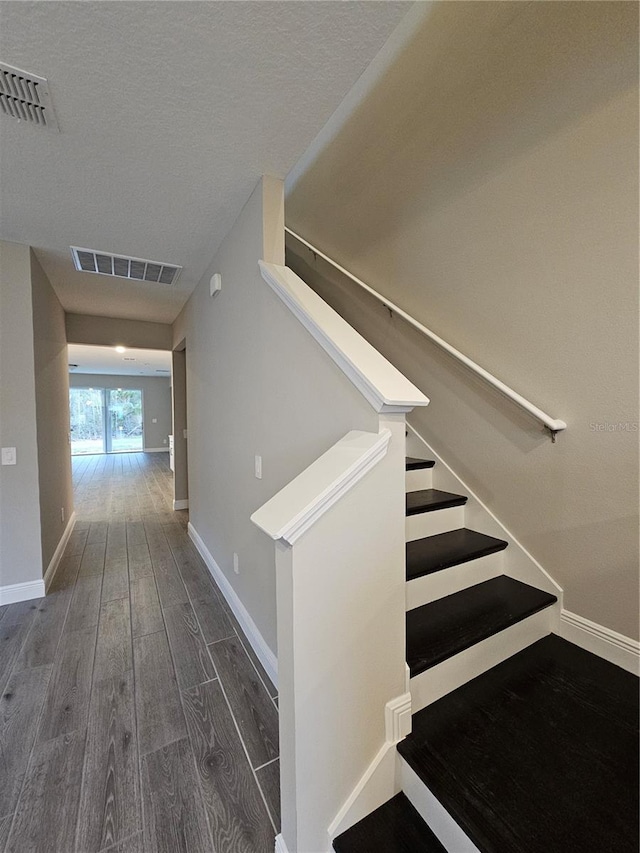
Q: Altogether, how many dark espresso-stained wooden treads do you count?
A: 6